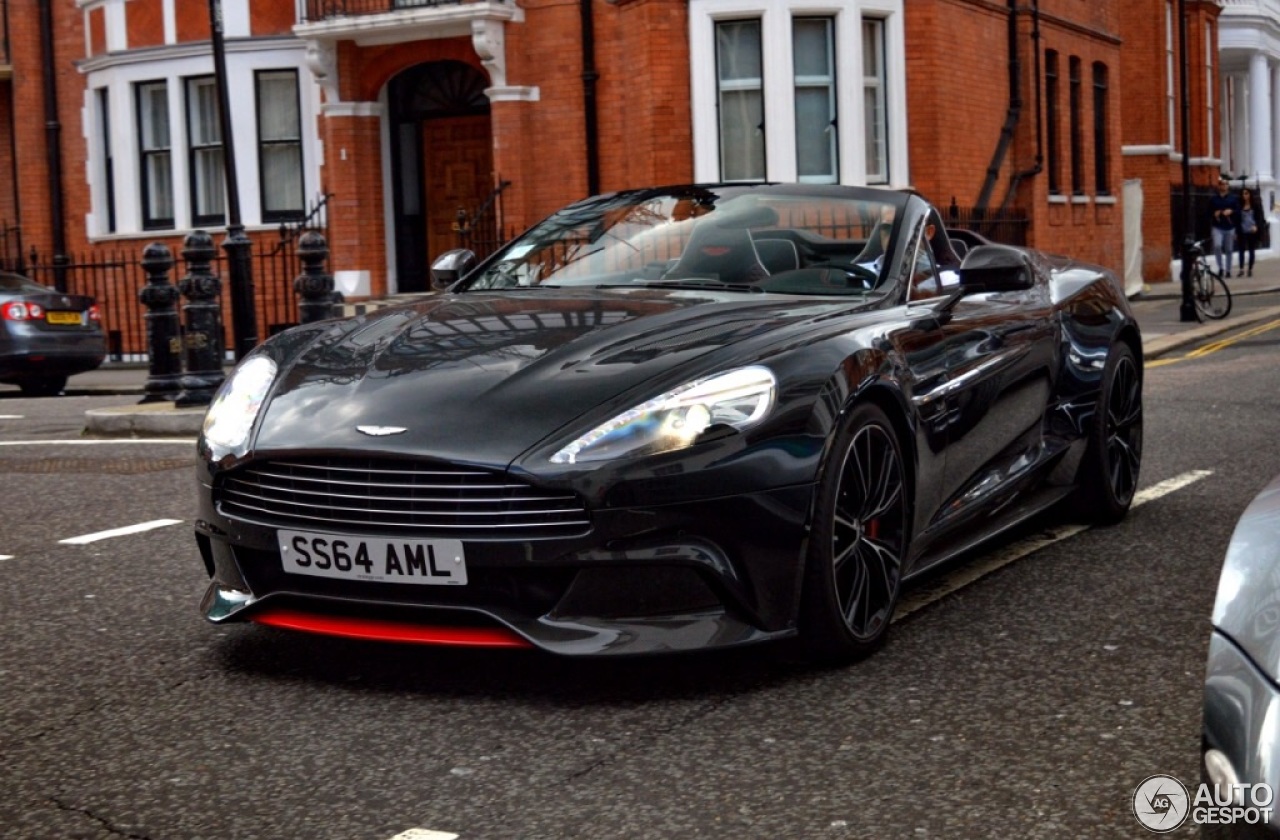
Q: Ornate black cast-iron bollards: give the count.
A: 3